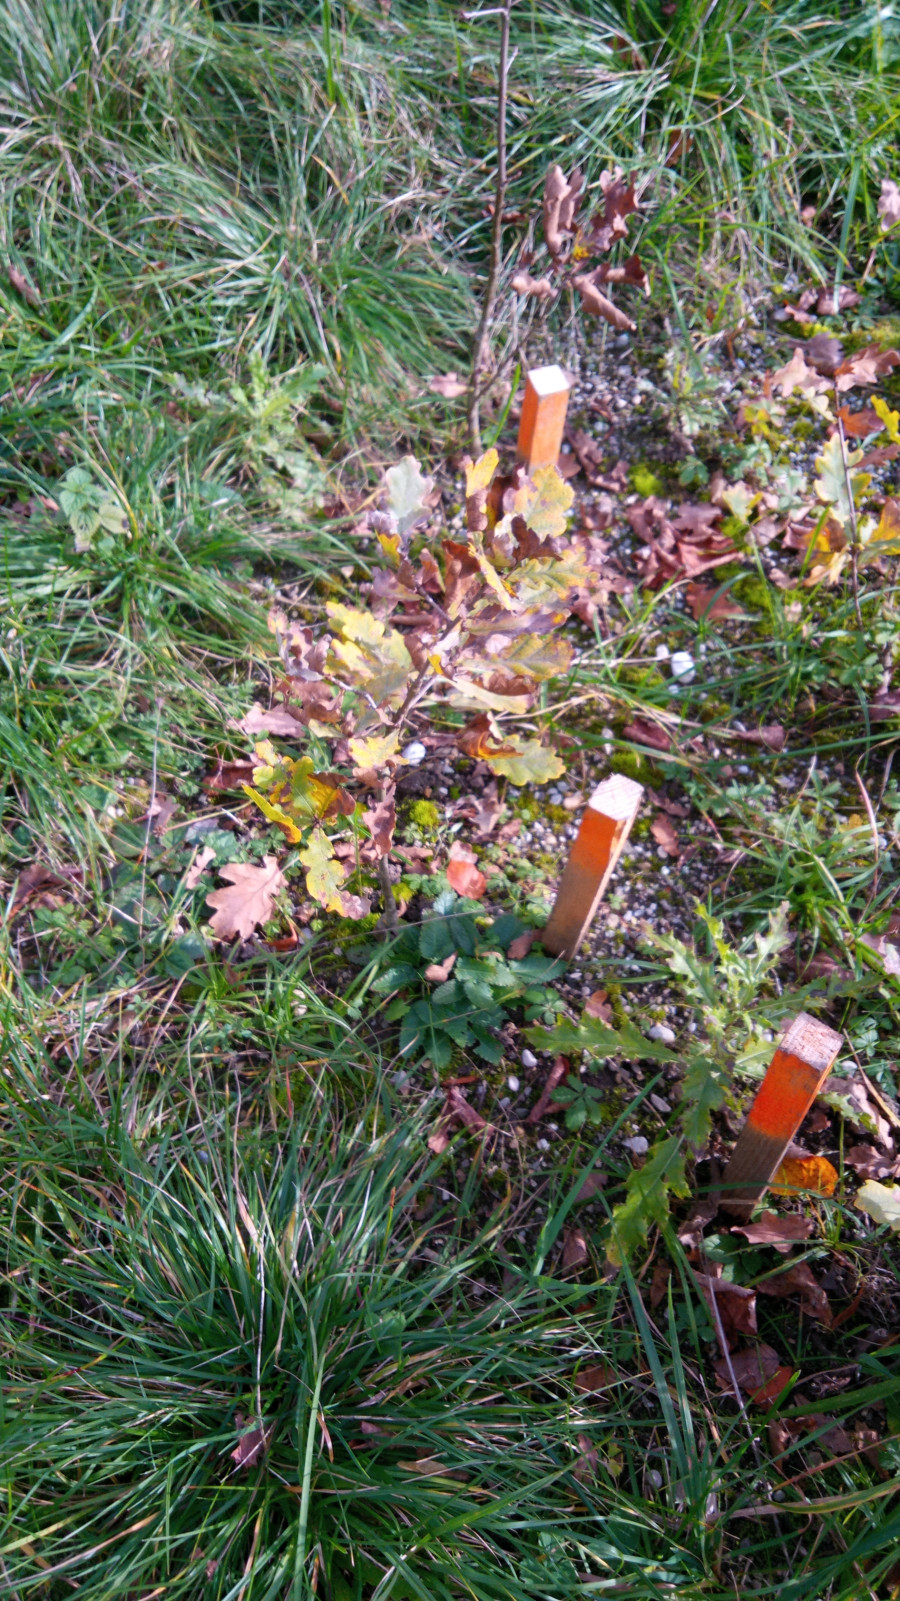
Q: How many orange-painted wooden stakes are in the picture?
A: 3